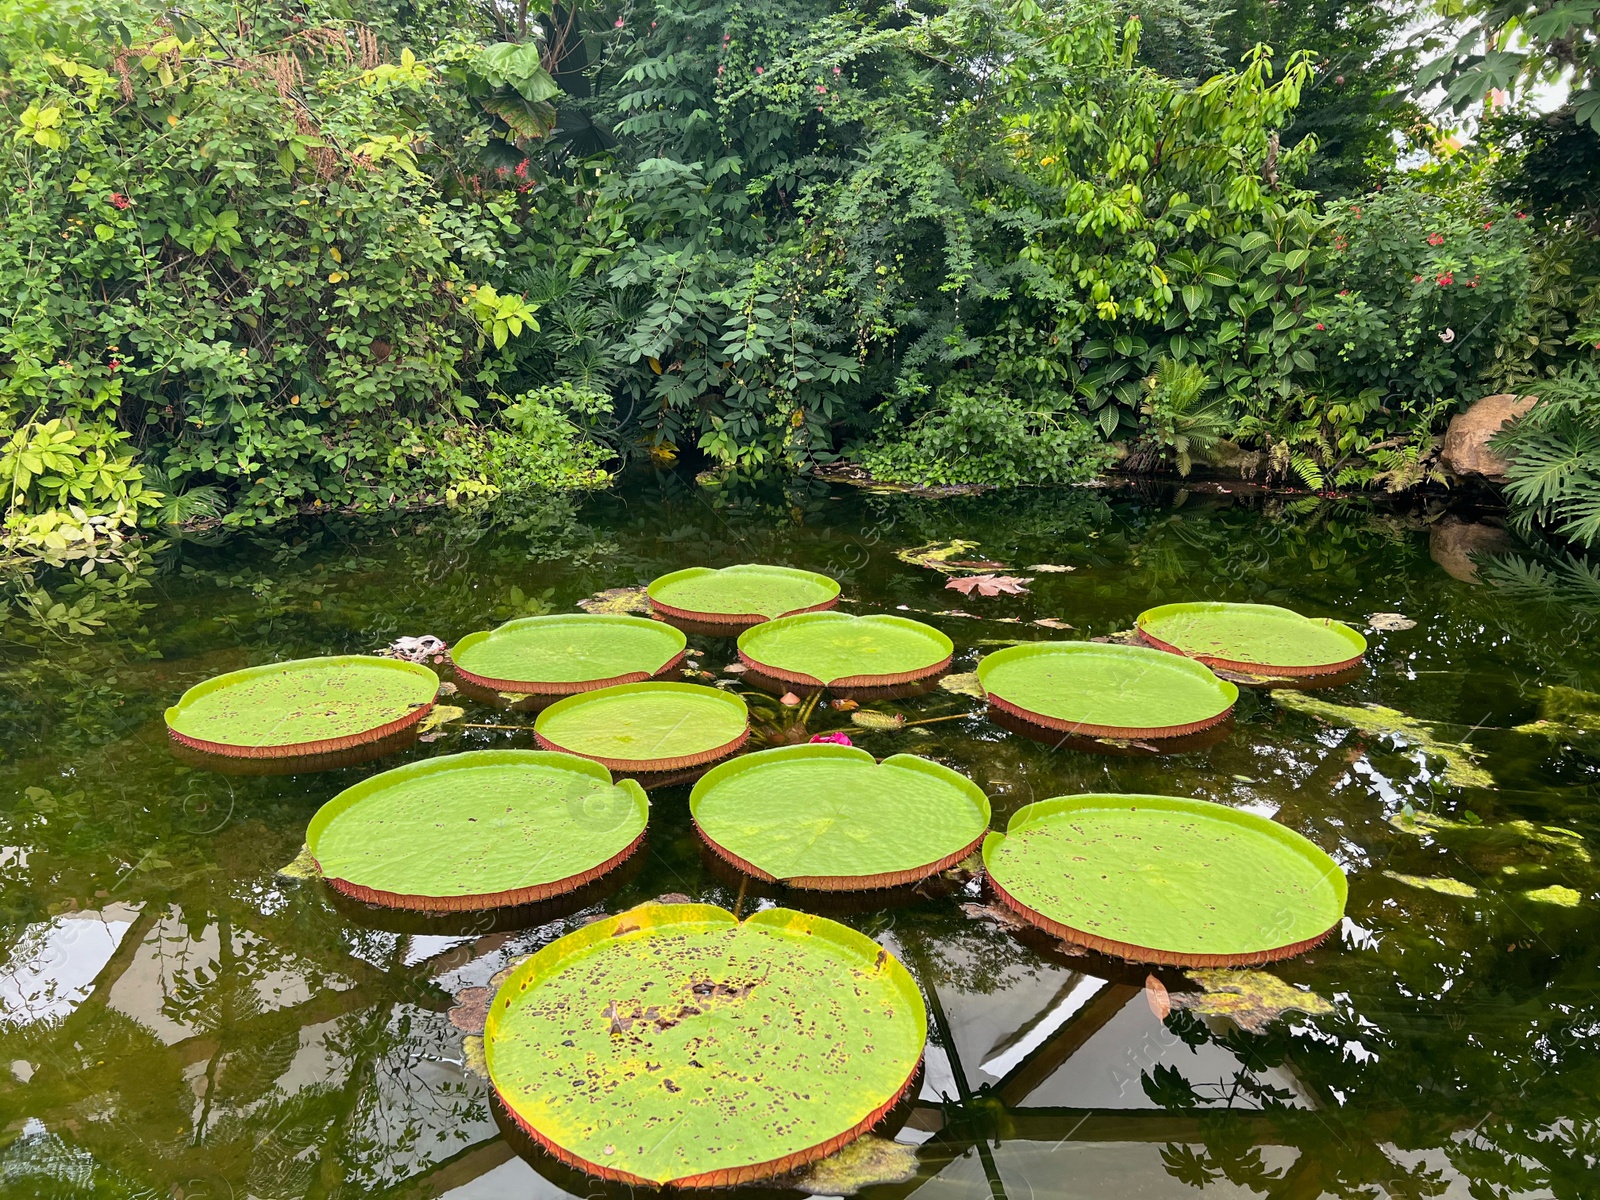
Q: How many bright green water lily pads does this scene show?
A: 11